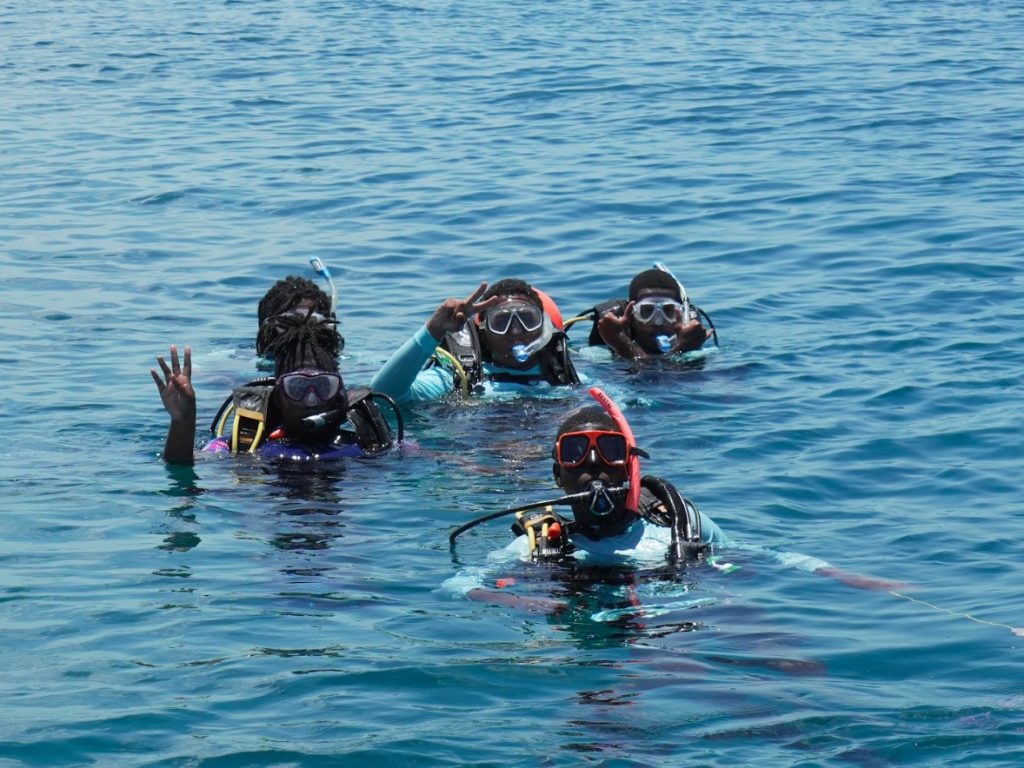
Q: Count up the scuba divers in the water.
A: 5